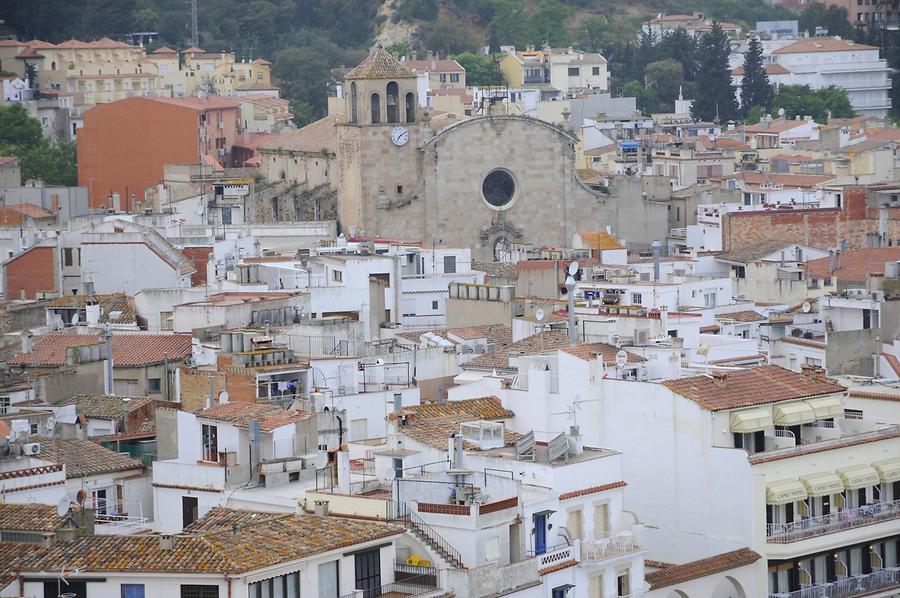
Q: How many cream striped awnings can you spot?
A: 7